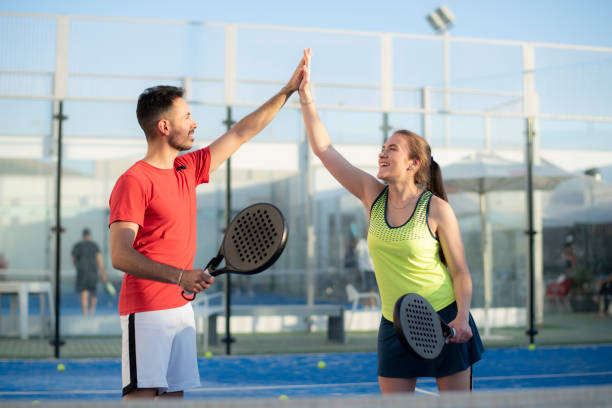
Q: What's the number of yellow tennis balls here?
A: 6